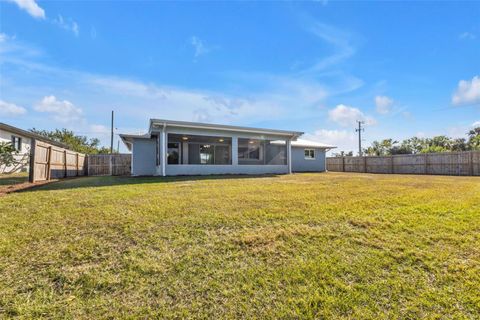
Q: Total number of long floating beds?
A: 0